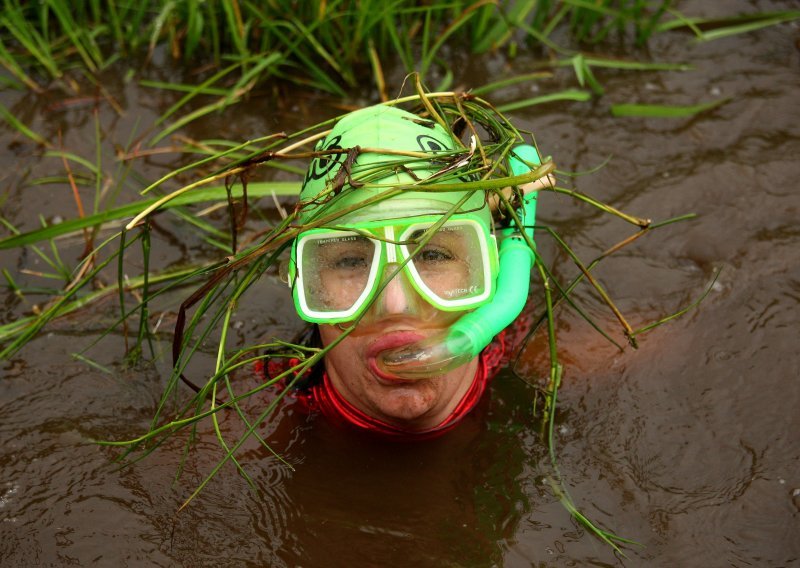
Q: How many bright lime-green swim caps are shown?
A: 1